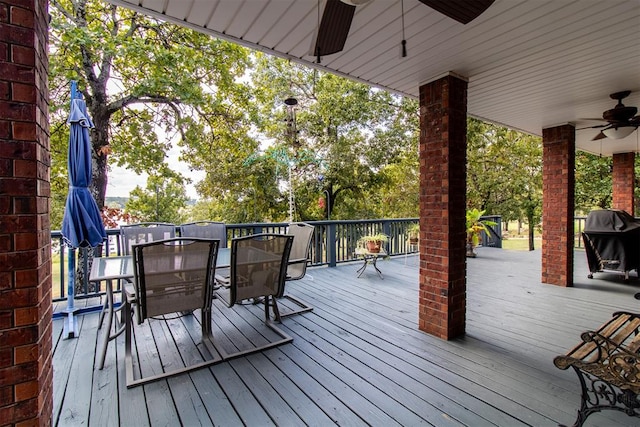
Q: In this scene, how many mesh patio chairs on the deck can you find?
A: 5